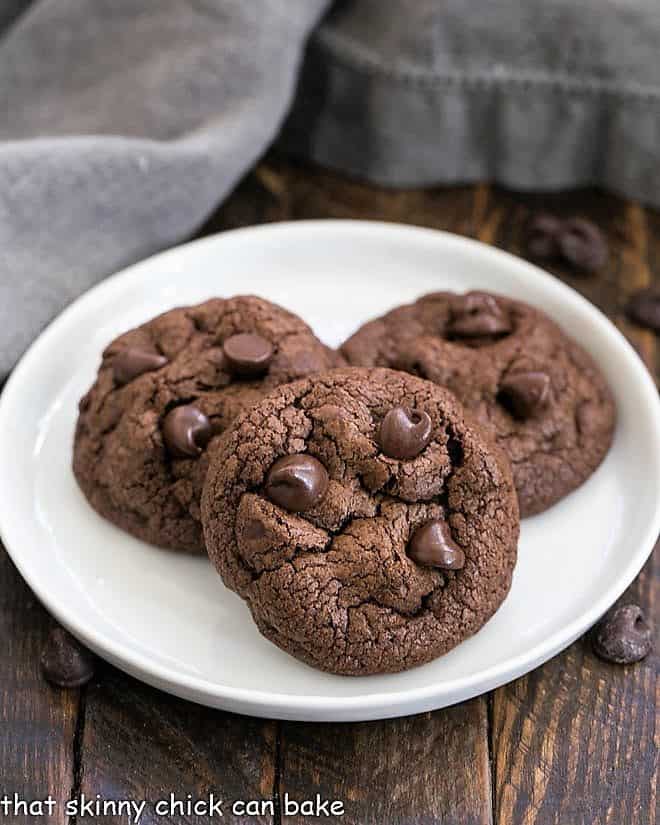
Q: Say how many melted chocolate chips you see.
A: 8